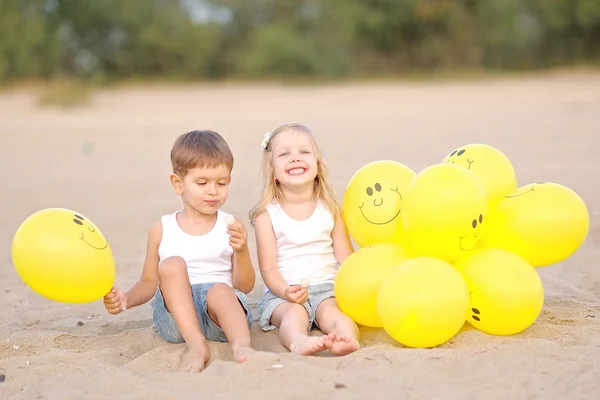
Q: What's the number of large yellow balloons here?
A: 8